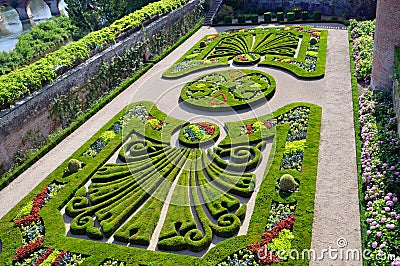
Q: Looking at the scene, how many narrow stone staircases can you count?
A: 1